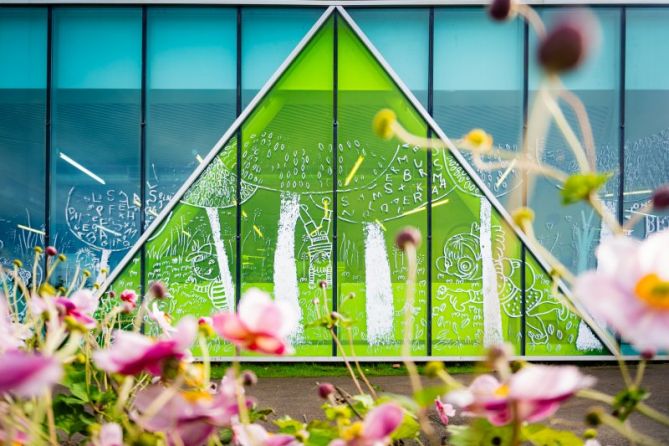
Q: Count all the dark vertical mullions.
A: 7